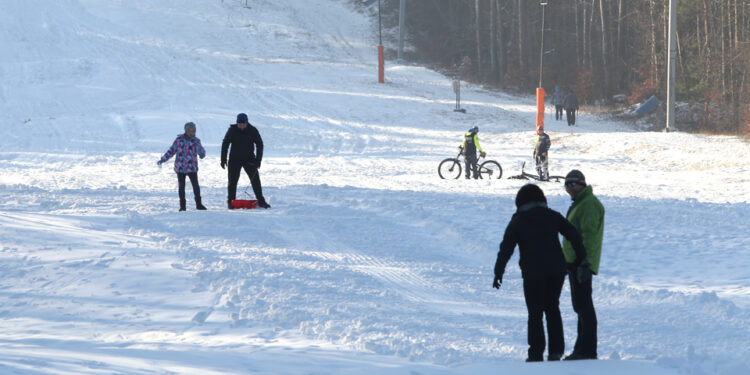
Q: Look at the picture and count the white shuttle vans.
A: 0